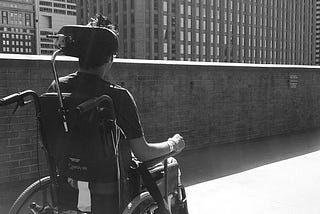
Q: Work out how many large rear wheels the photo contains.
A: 2